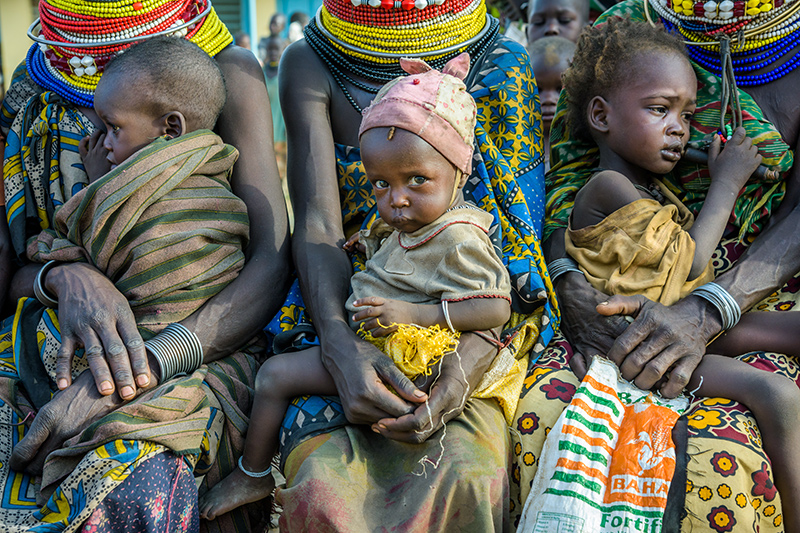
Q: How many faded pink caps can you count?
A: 1